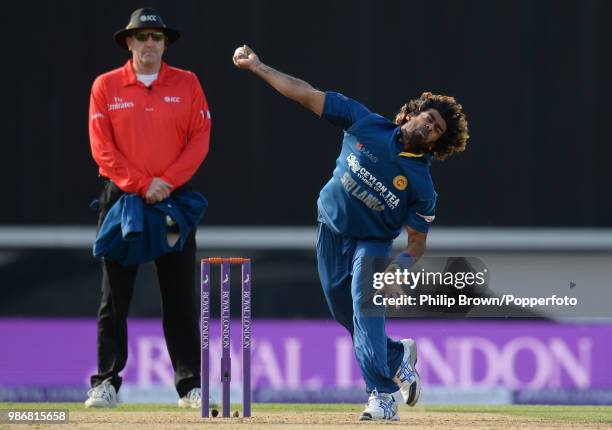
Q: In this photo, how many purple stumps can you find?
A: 3